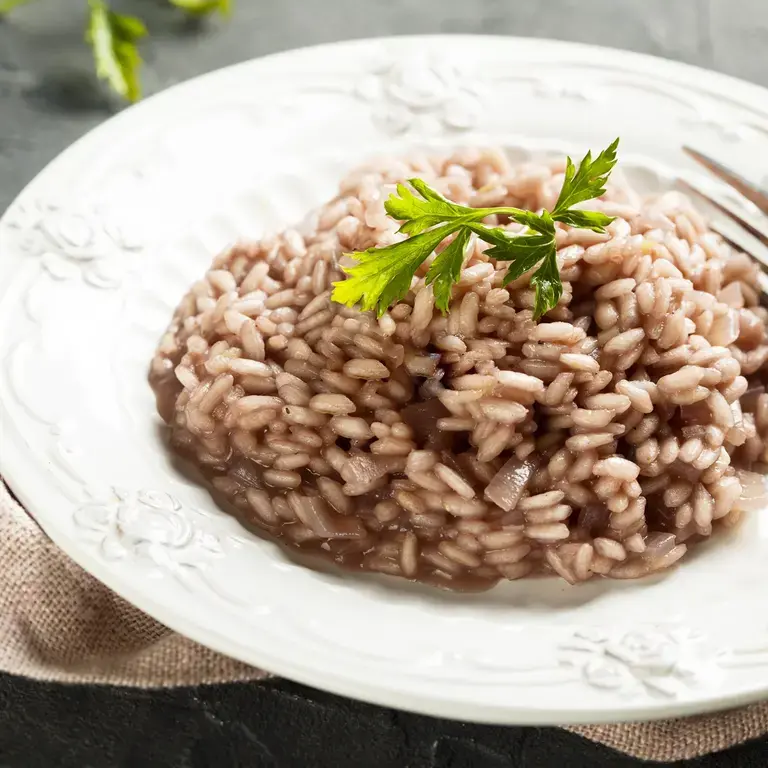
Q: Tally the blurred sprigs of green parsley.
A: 3